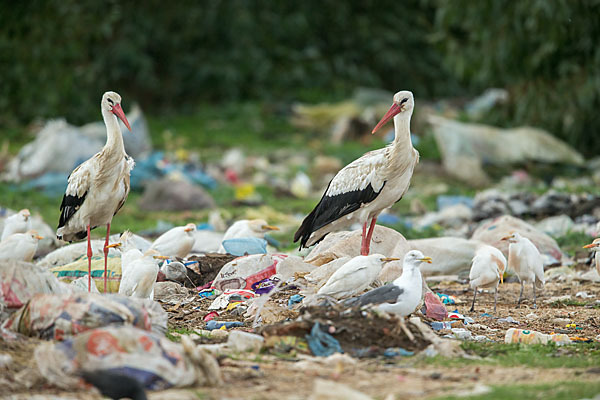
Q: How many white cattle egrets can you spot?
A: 10